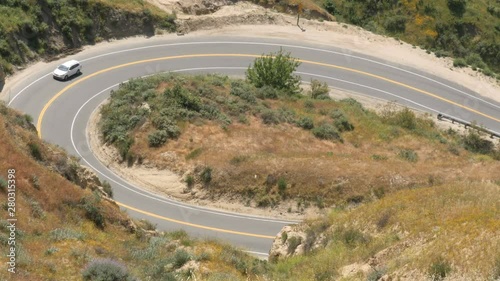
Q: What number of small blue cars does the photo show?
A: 0